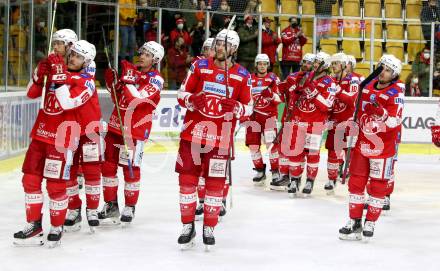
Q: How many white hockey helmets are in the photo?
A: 11